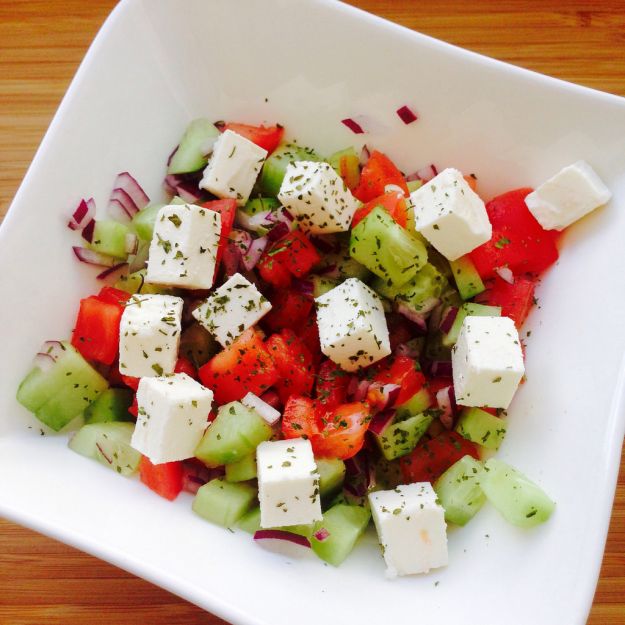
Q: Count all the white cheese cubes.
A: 12